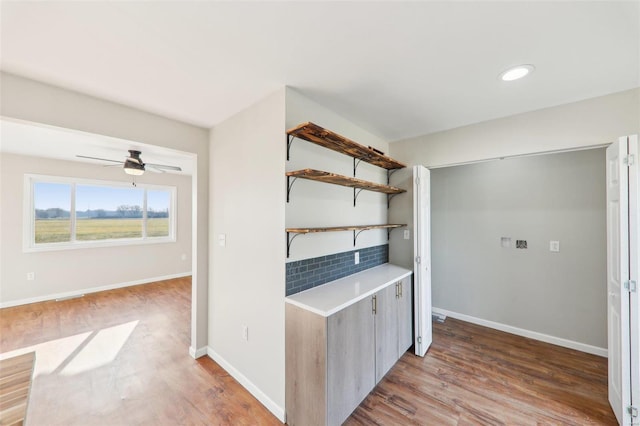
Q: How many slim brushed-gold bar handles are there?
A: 3